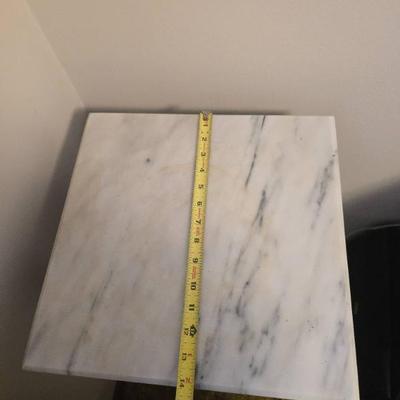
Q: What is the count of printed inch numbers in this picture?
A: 14